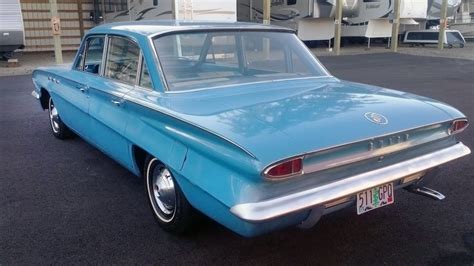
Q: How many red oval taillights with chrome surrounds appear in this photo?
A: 2